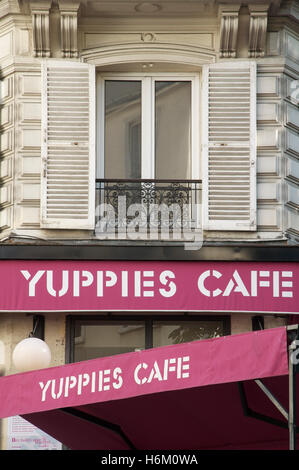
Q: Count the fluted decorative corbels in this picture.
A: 4